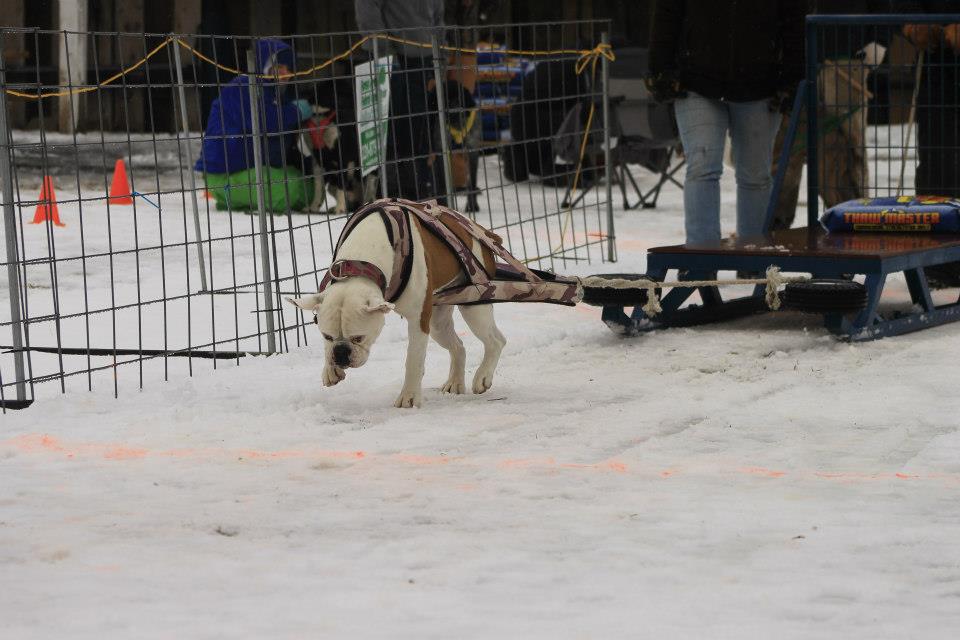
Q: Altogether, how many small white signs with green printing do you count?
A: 1